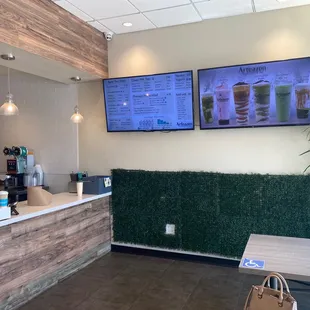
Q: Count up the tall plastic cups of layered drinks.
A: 6